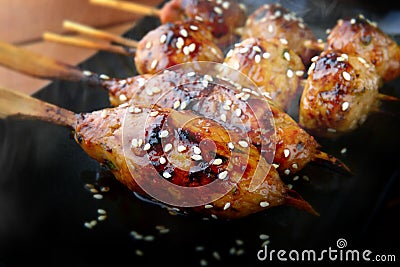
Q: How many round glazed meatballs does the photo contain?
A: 6